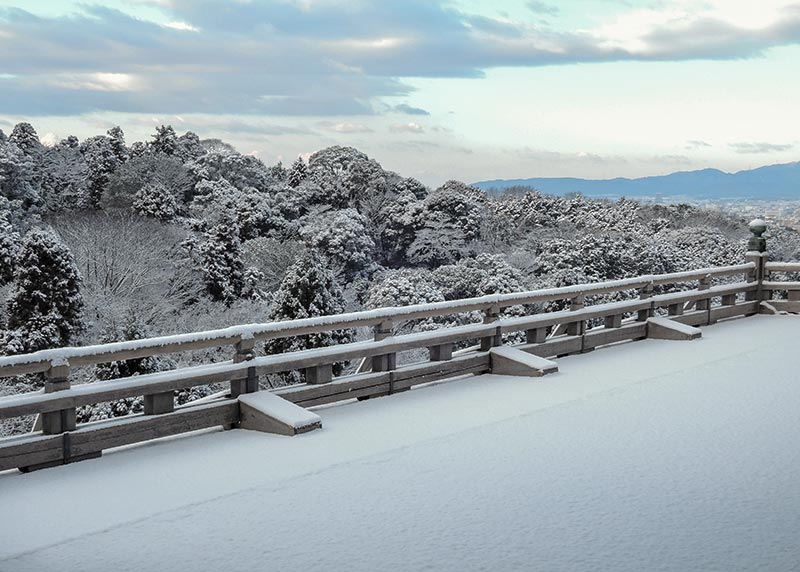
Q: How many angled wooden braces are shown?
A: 3